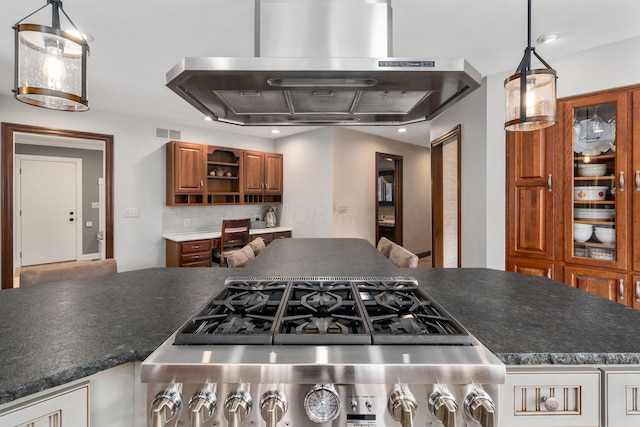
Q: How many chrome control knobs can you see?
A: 7